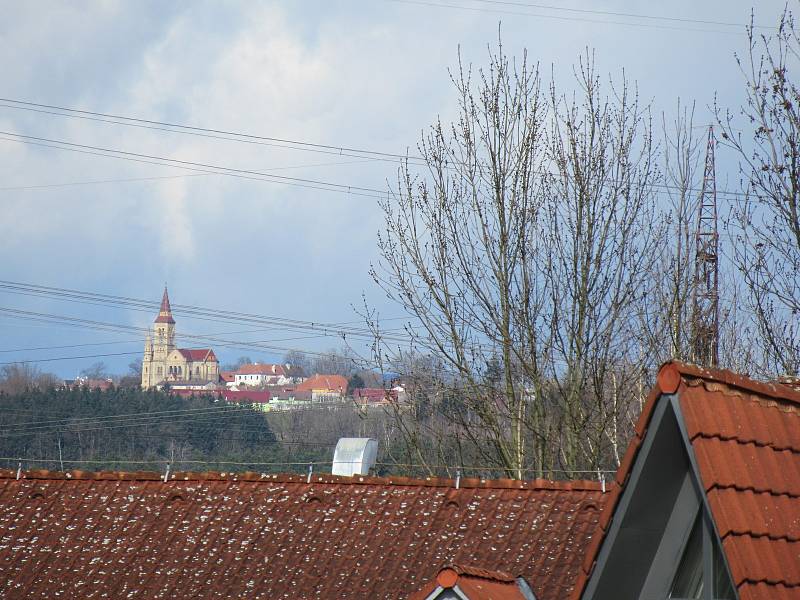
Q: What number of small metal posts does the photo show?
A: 5